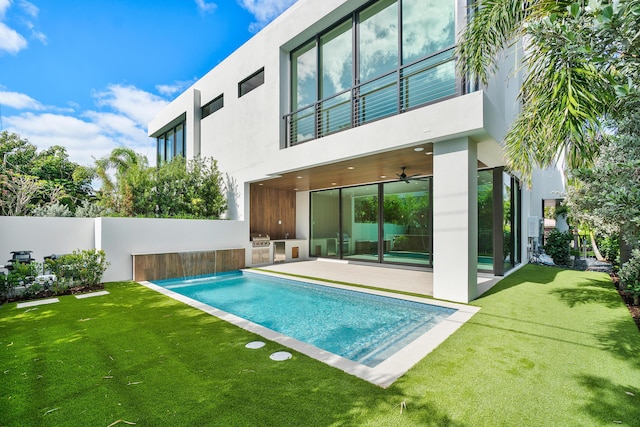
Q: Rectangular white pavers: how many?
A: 2